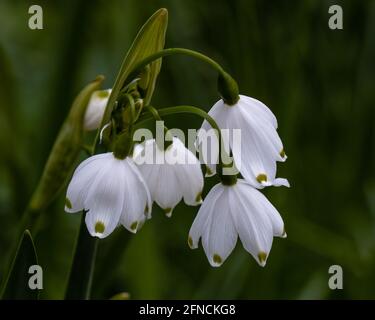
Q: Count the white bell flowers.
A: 4